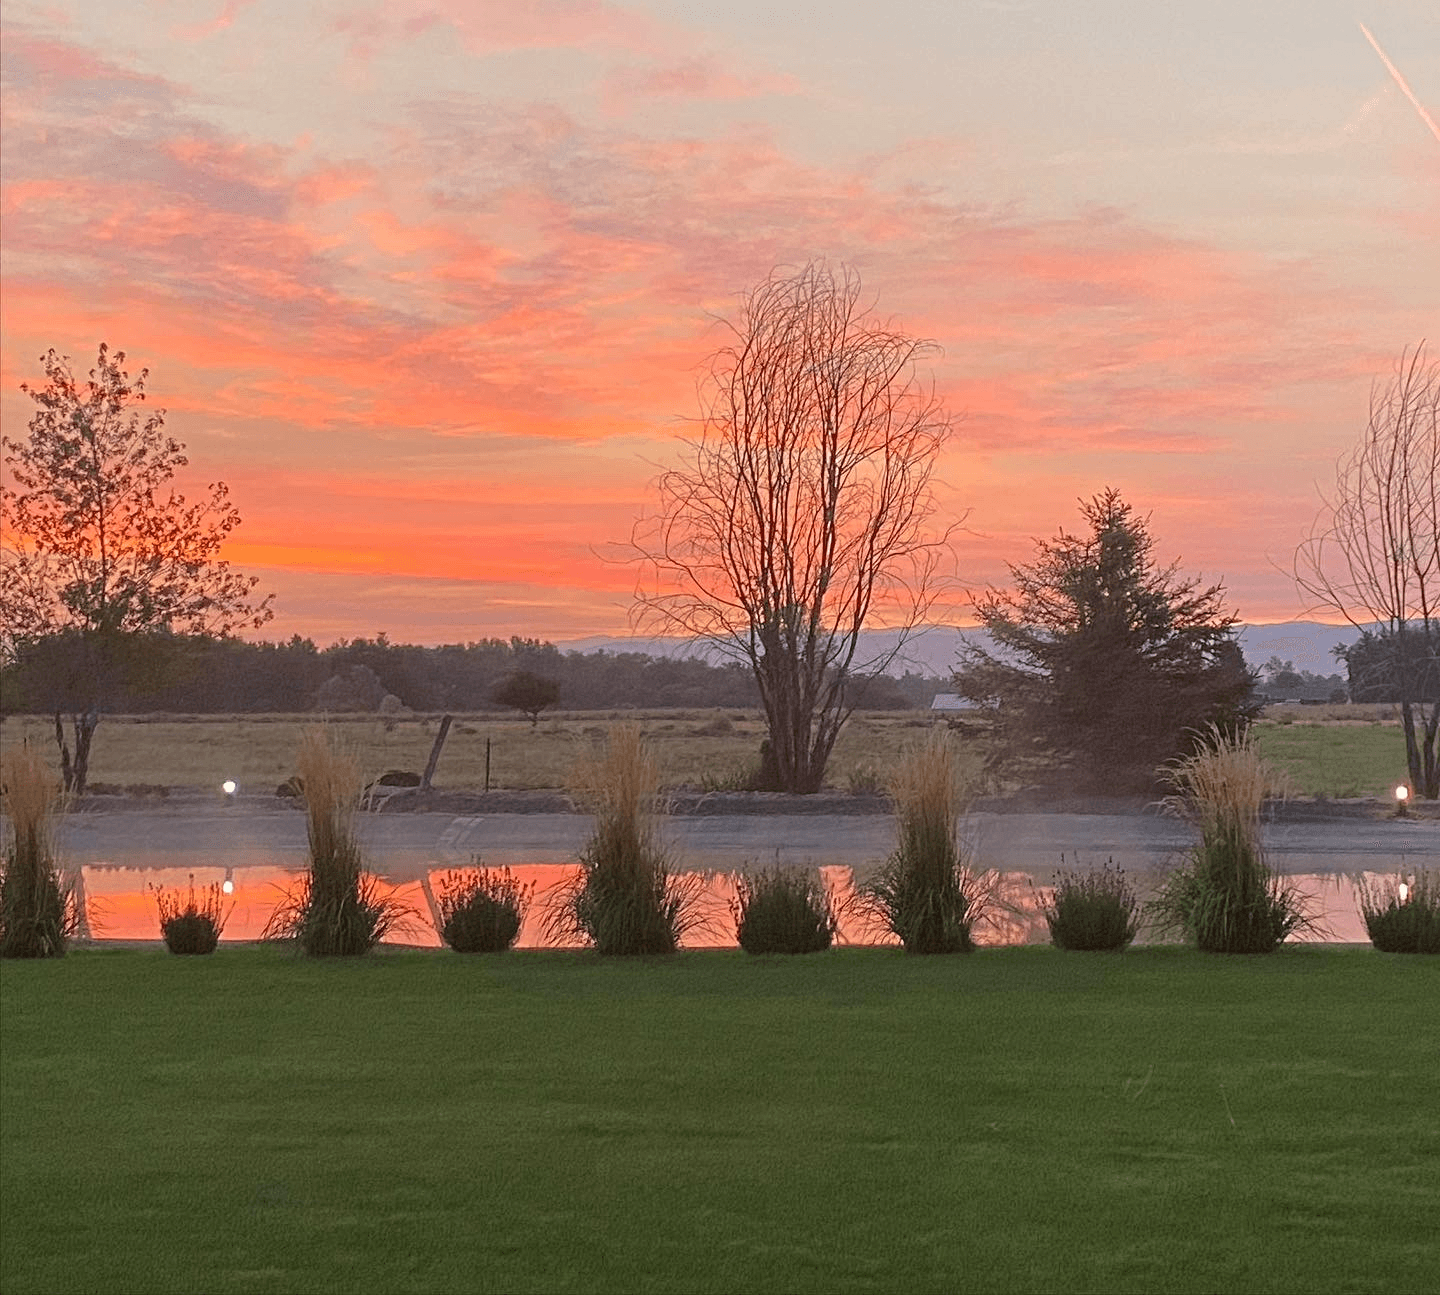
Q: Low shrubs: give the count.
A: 5